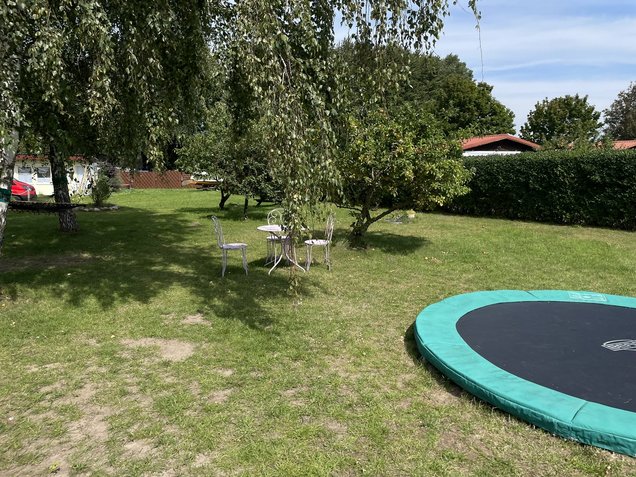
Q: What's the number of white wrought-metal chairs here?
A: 3